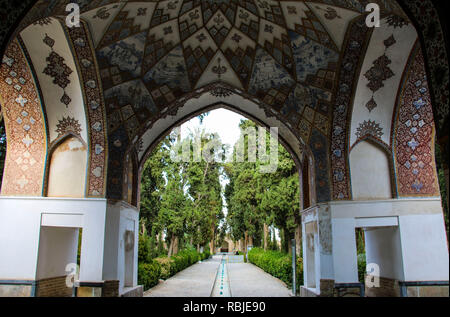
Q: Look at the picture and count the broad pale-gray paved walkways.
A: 2